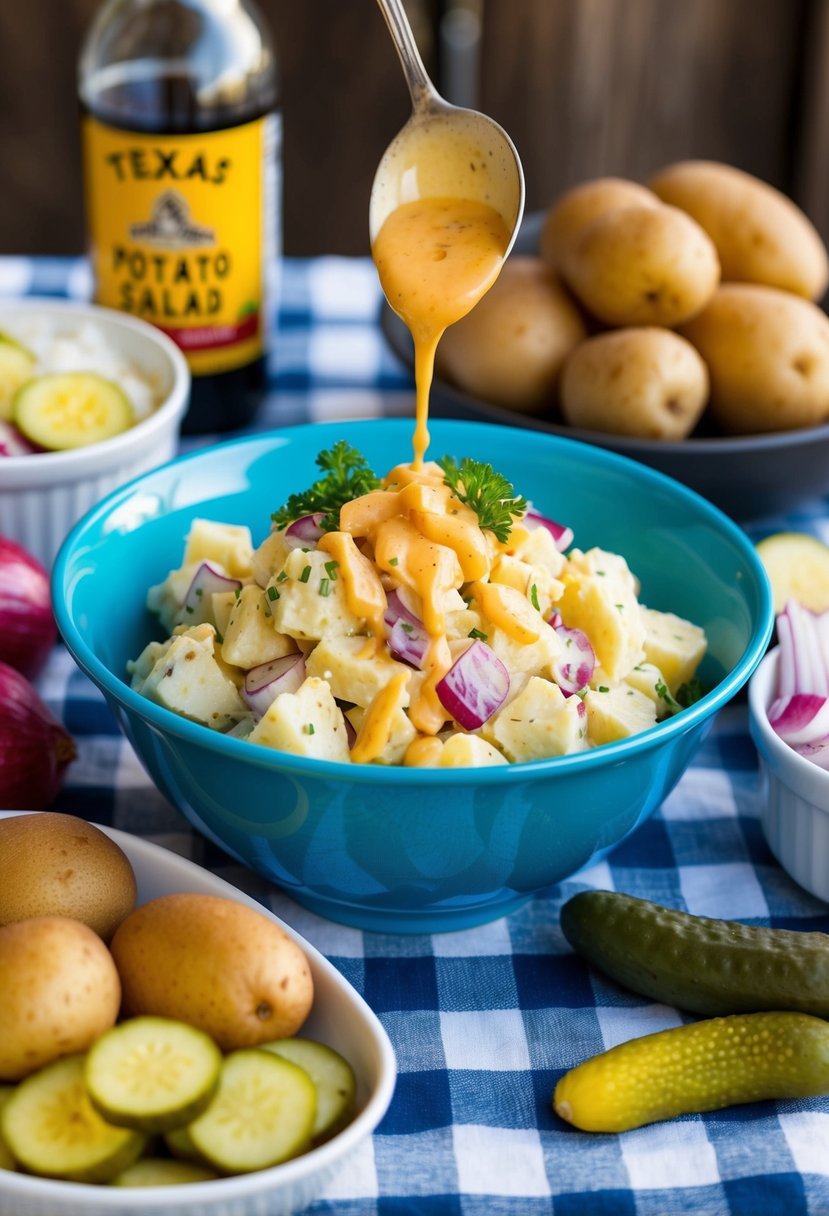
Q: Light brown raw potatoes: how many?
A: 9